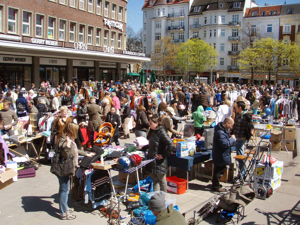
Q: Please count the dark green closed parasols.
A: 2